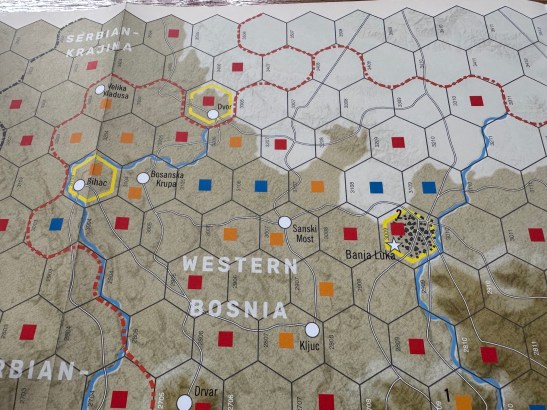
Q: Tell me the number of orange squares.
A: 12